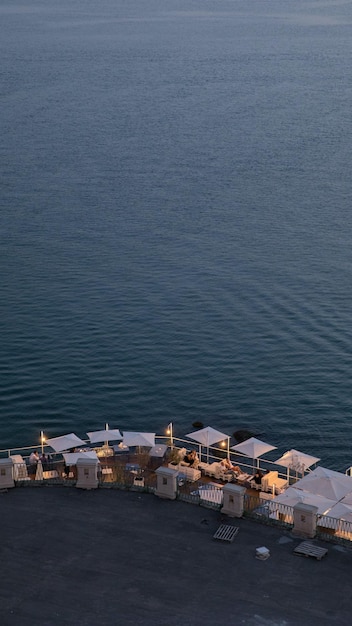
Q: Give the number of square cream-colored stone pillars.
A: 5